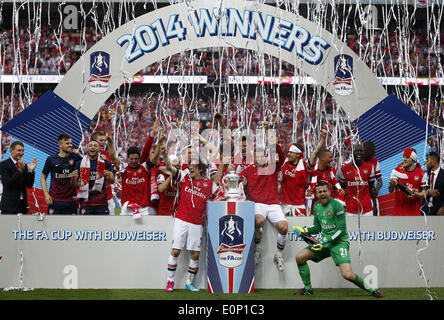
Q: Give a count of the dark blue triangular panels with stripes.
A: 2